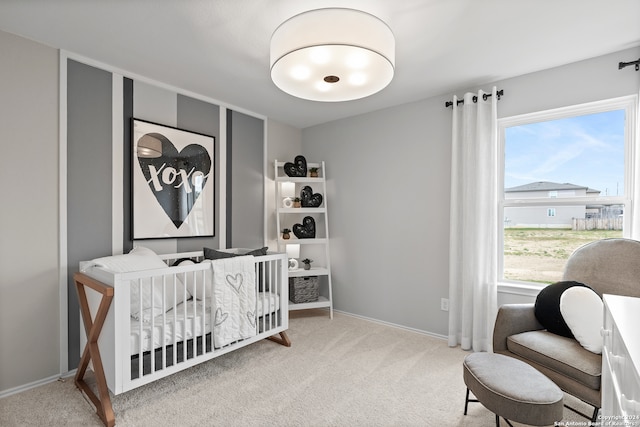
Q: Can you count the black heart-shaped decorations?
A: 3